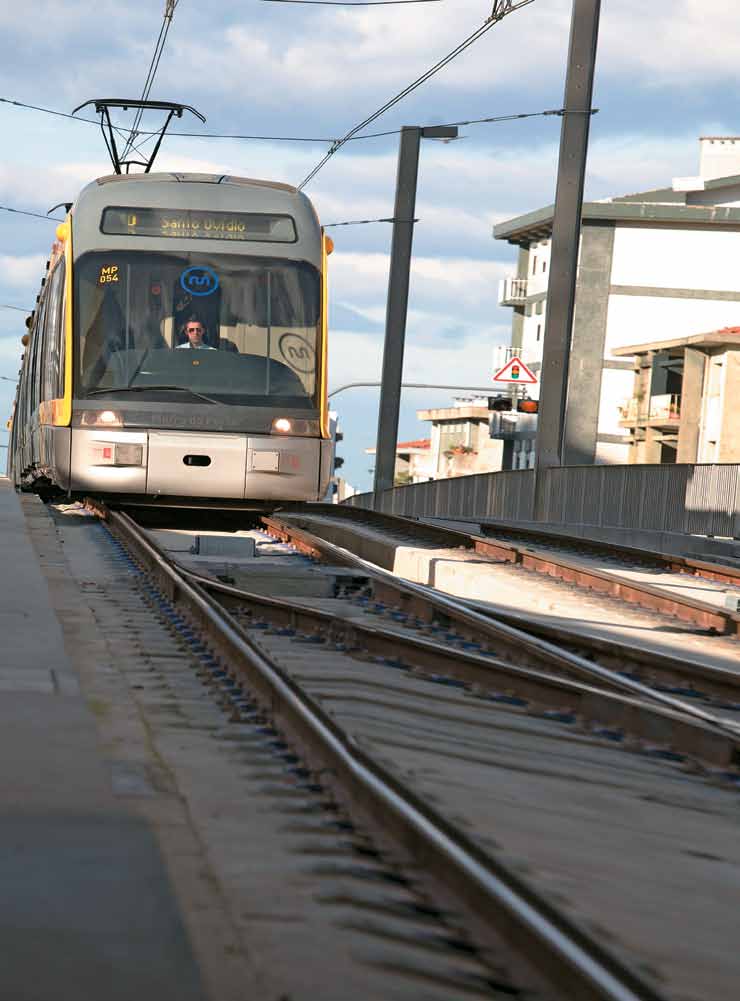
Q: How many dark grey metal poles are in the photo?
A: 2